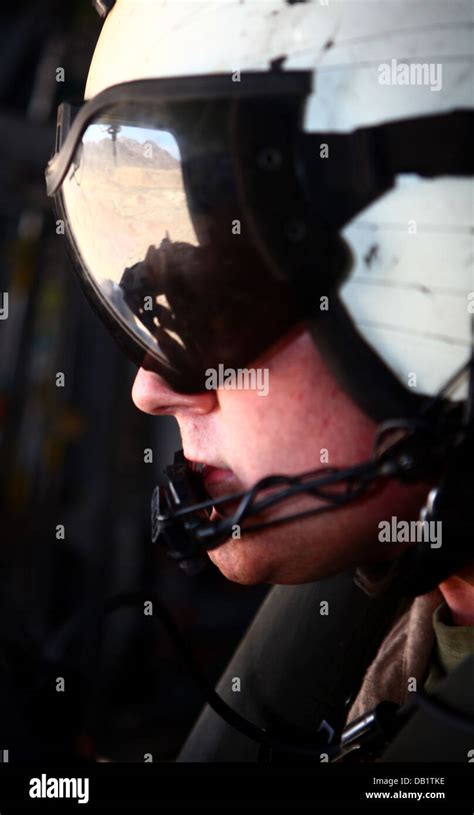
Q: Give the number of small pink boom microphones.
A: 0